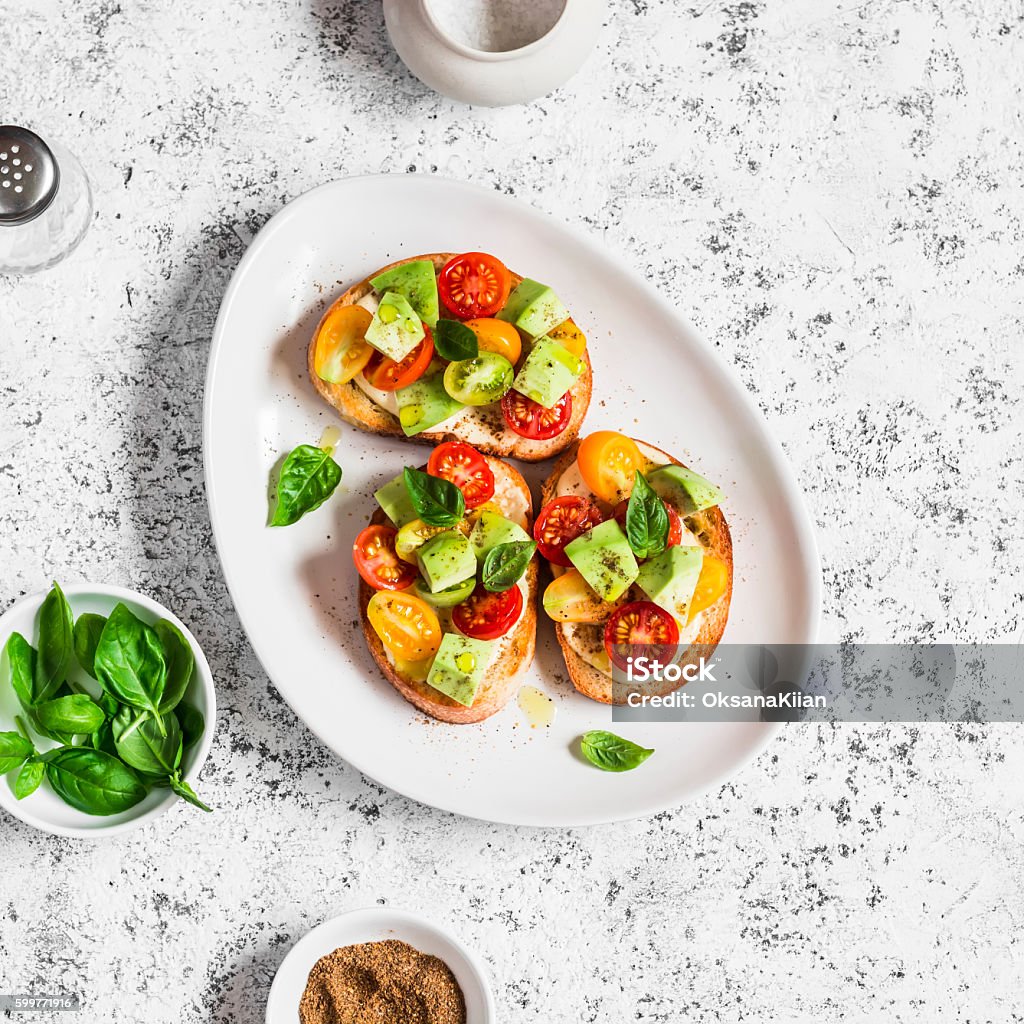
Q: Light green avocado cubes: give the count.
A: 12